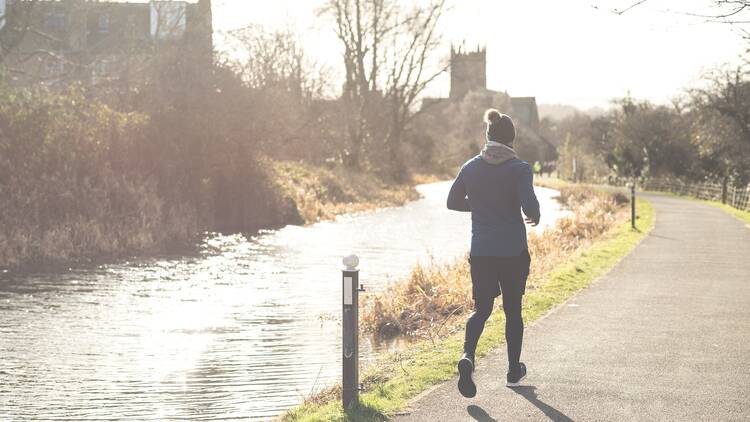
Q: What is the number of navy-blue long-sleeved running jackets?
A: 1